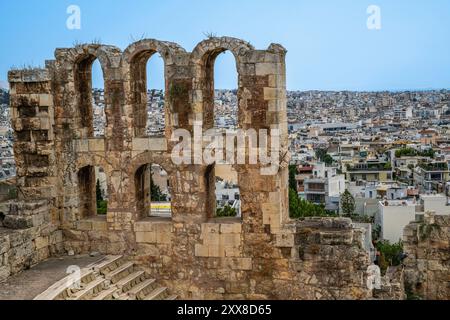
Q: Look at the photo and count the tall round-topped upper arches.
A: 3